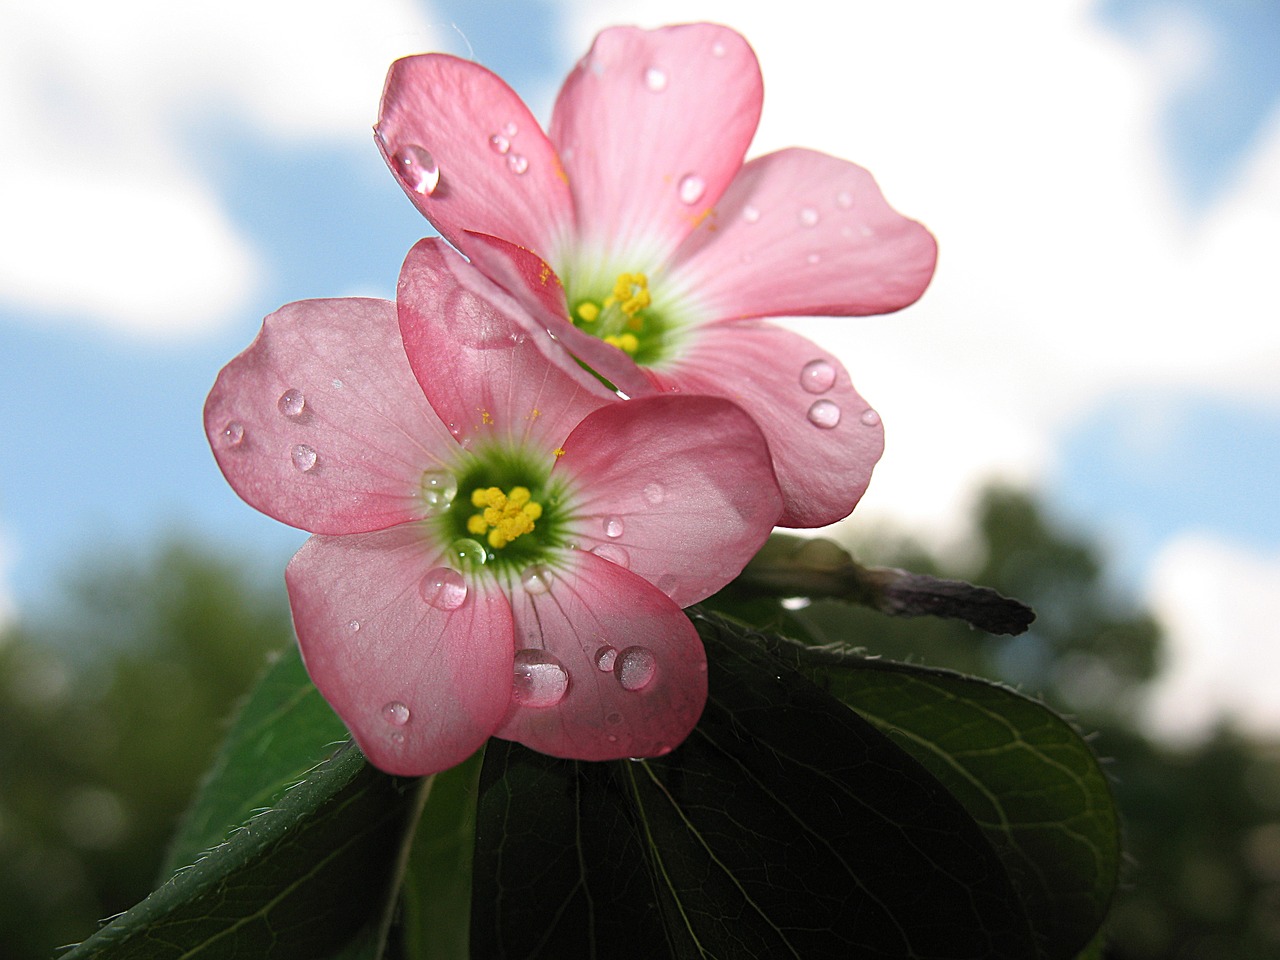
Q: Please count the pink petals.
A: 10